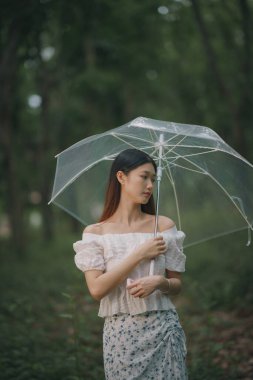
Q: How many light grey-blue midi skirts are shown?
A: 1